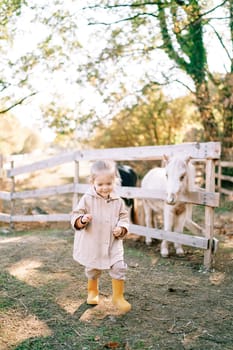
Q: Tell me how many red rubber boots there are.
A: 0